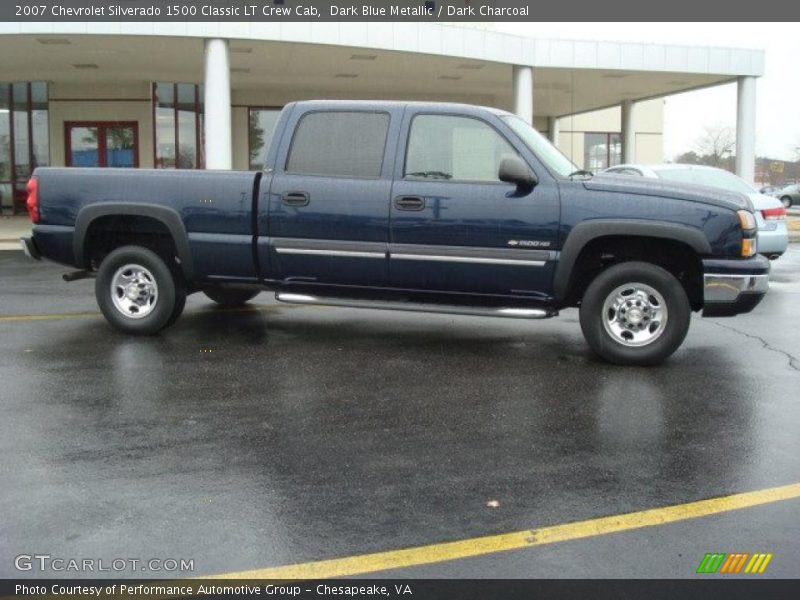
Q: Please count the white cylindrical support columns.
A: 5